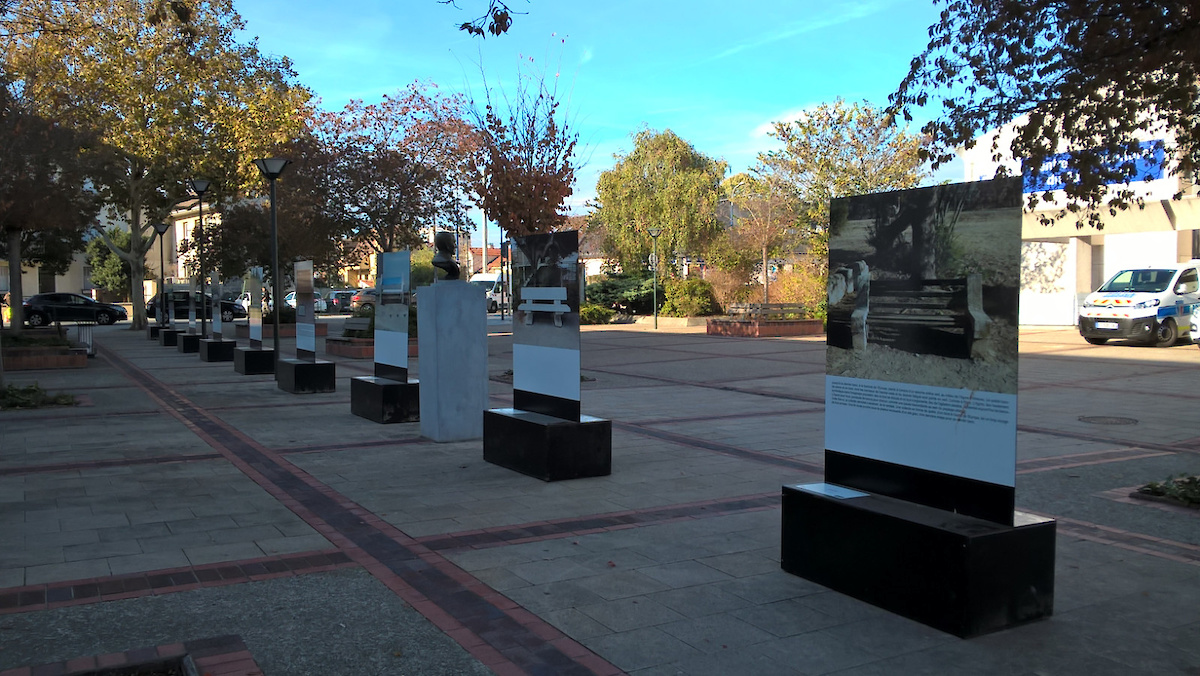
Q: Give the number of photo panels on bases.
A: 9